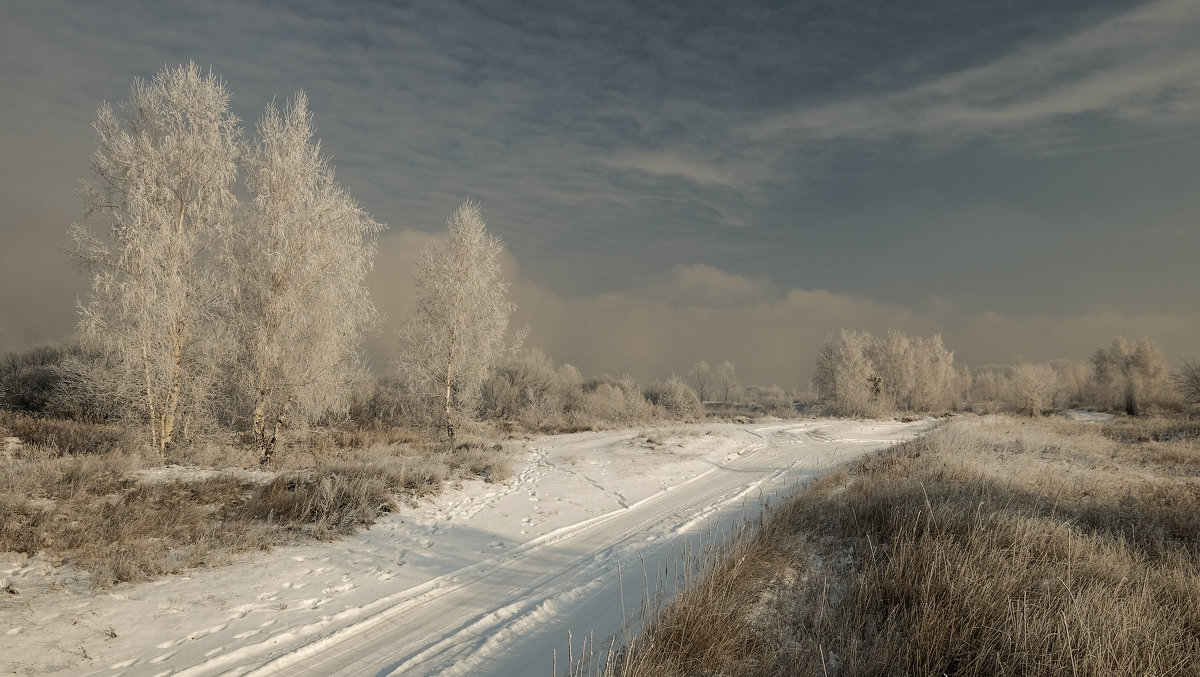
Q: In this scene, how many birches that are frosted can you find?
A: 3